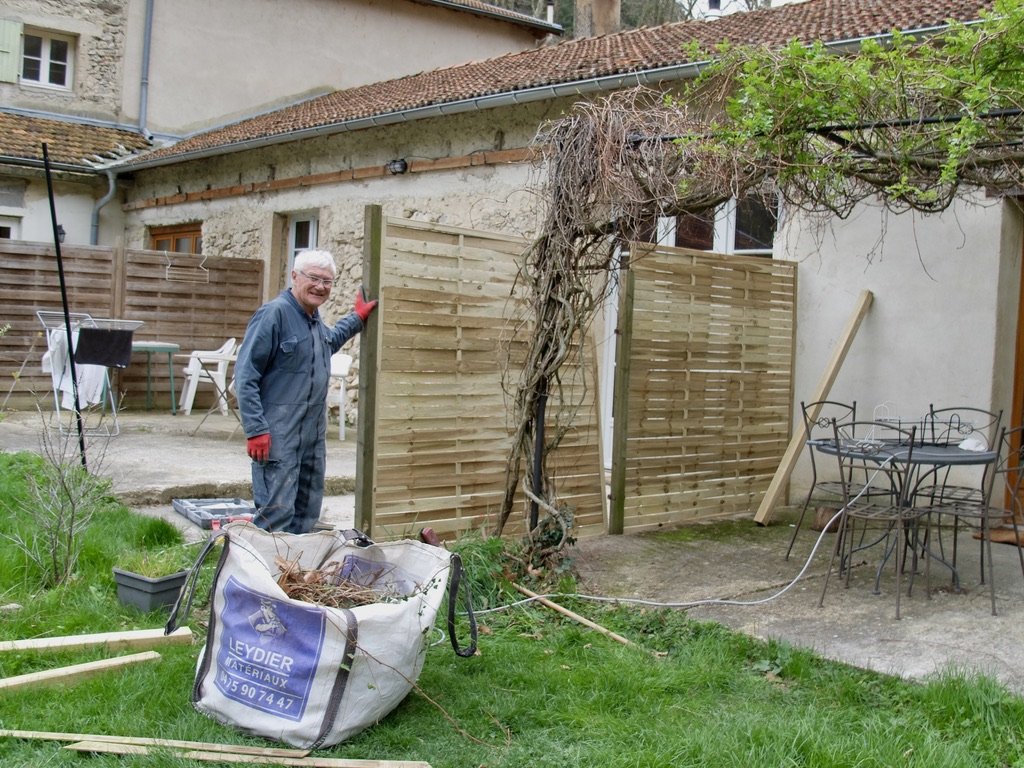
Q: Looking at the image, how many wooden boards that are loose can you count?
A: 5